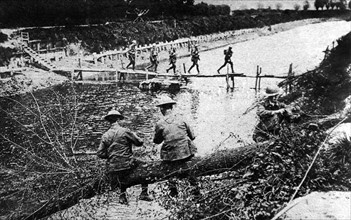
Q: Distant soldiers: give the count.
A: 5